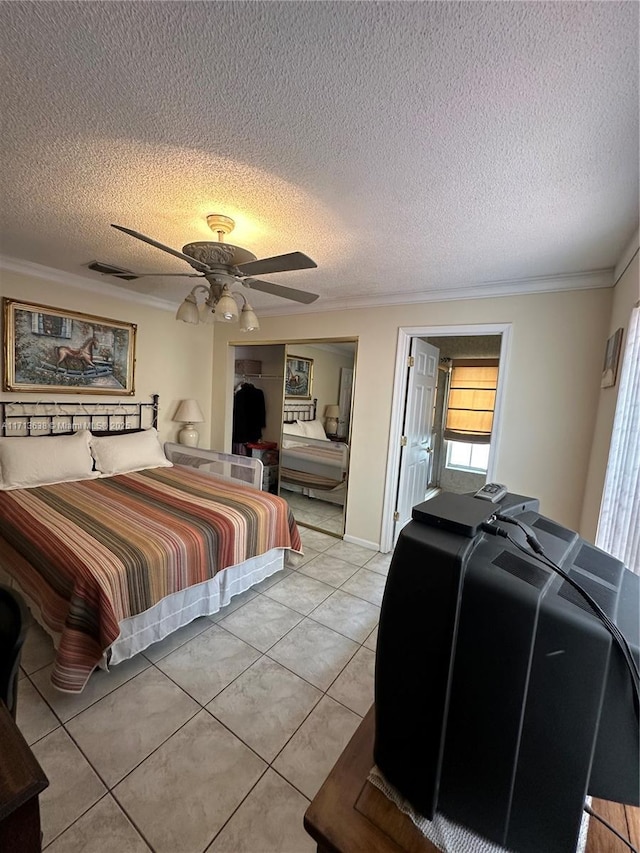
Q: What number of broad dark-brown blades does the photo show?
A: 4